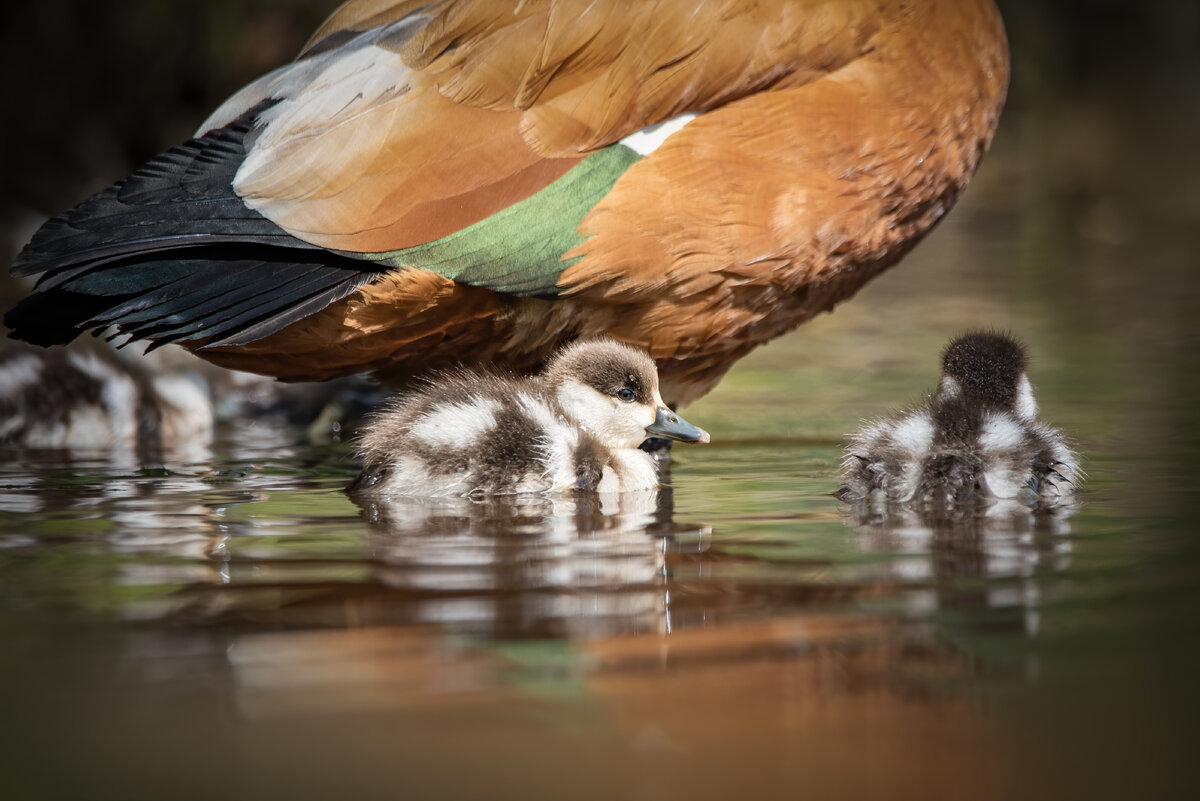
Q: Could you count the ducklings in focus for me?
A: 2